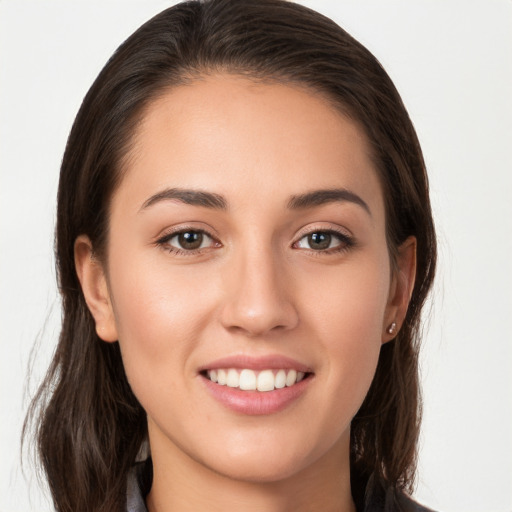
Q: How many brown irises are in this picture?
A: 2